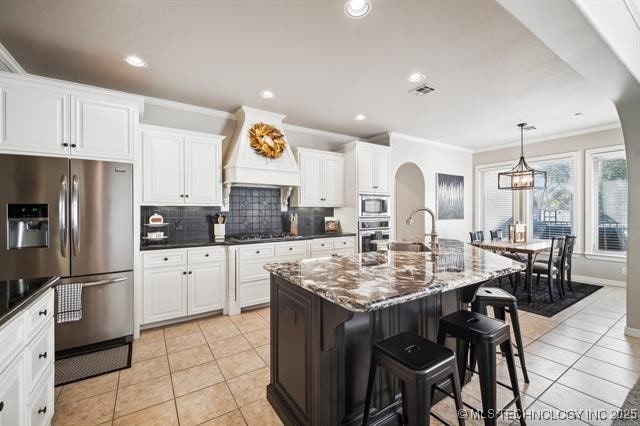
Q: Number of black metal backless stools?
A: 3